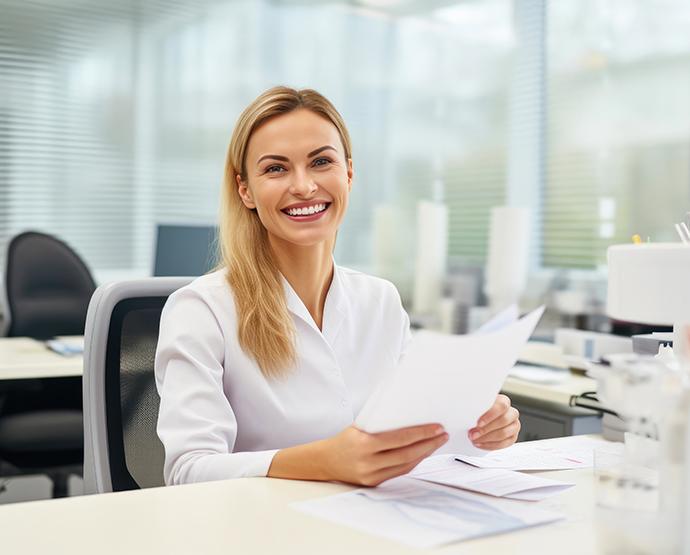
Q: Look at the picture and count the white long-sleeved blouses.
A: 1